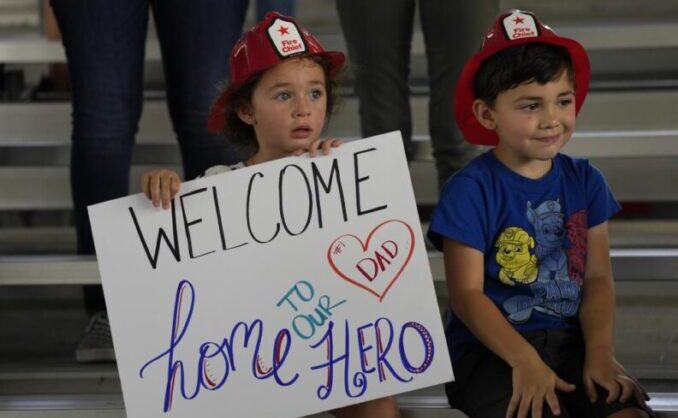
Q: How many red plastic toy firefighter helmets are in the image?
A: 2